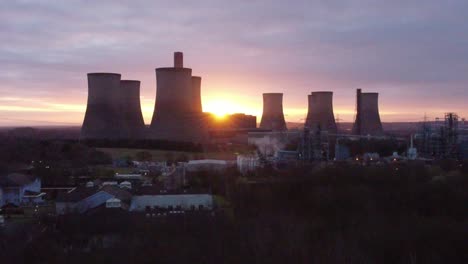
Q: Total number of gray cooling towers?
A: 8